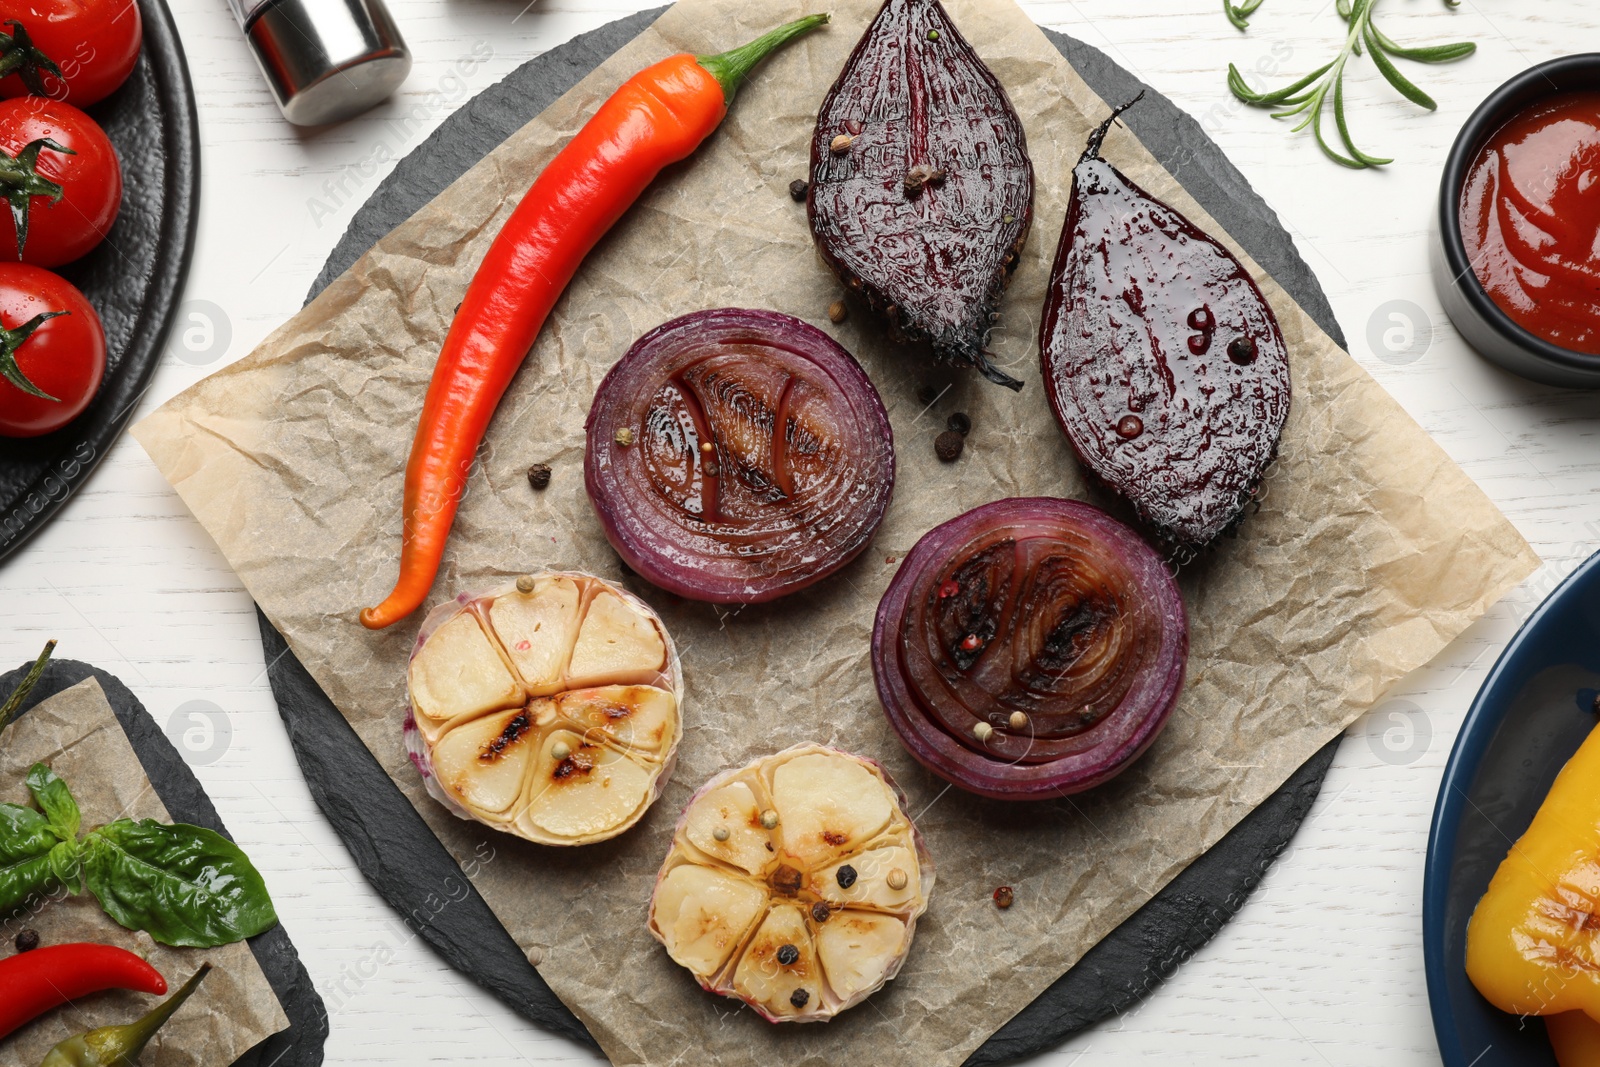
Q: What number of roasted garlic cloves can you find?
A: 12